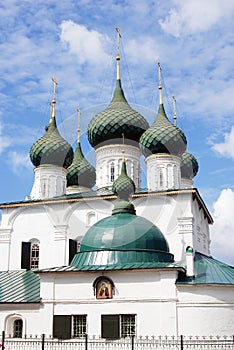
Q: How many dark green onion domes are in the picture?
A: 6